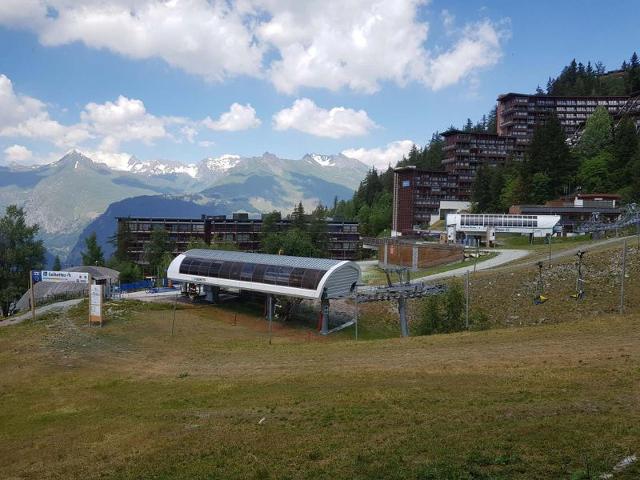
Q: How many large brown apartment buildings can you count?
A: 4